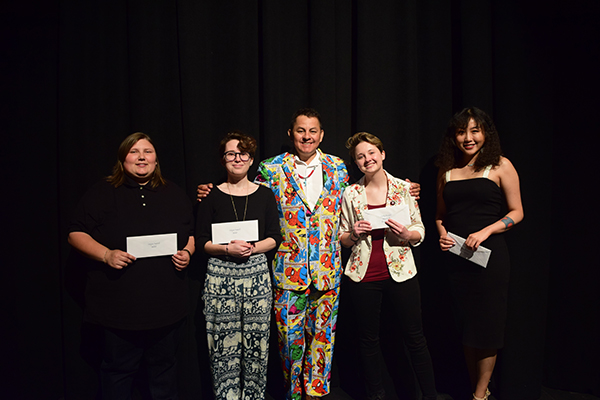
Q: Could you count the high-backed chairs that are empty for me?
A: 0